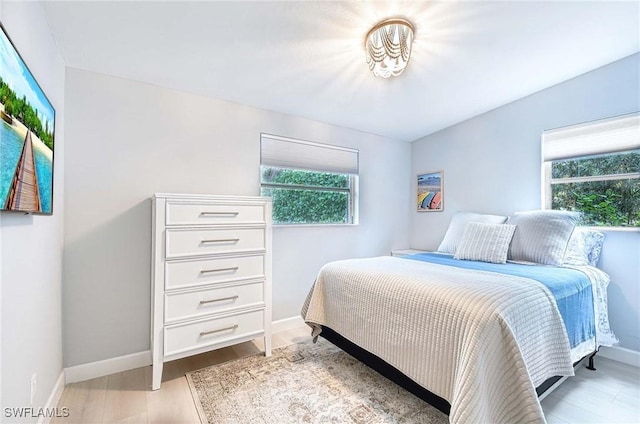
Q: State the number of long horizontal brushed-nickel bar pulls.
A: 5